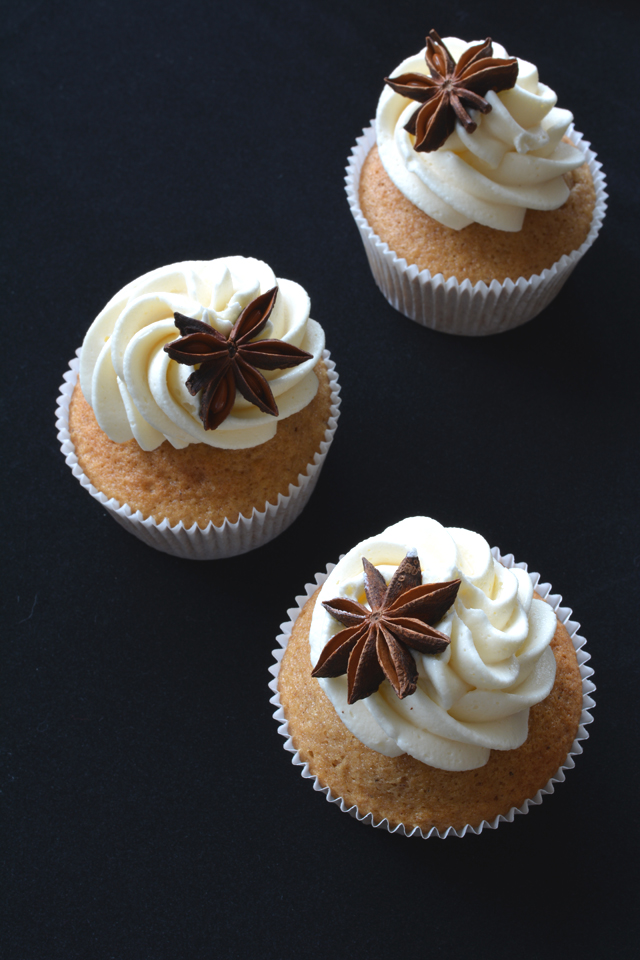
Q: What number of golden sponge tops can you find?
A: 3